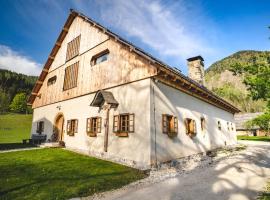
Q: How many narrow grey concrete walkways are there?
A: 1